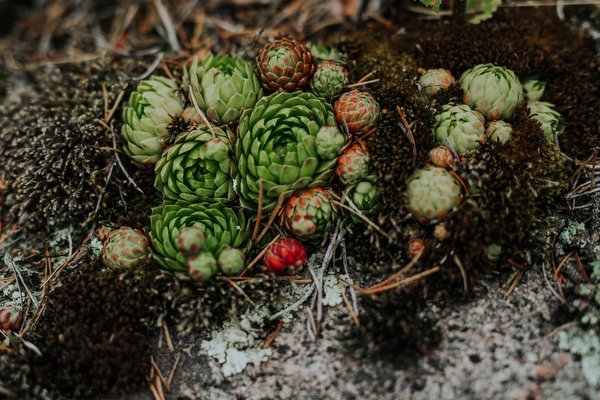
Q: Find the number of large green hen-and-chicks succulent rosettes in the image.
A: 5